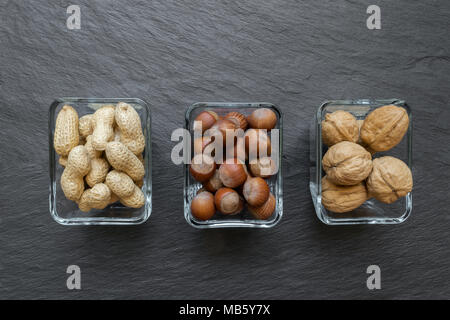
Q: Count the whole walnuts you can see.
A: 5